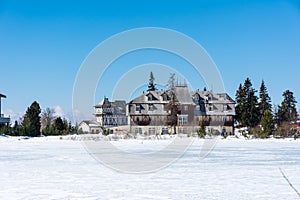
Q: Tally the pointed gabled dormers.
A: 4